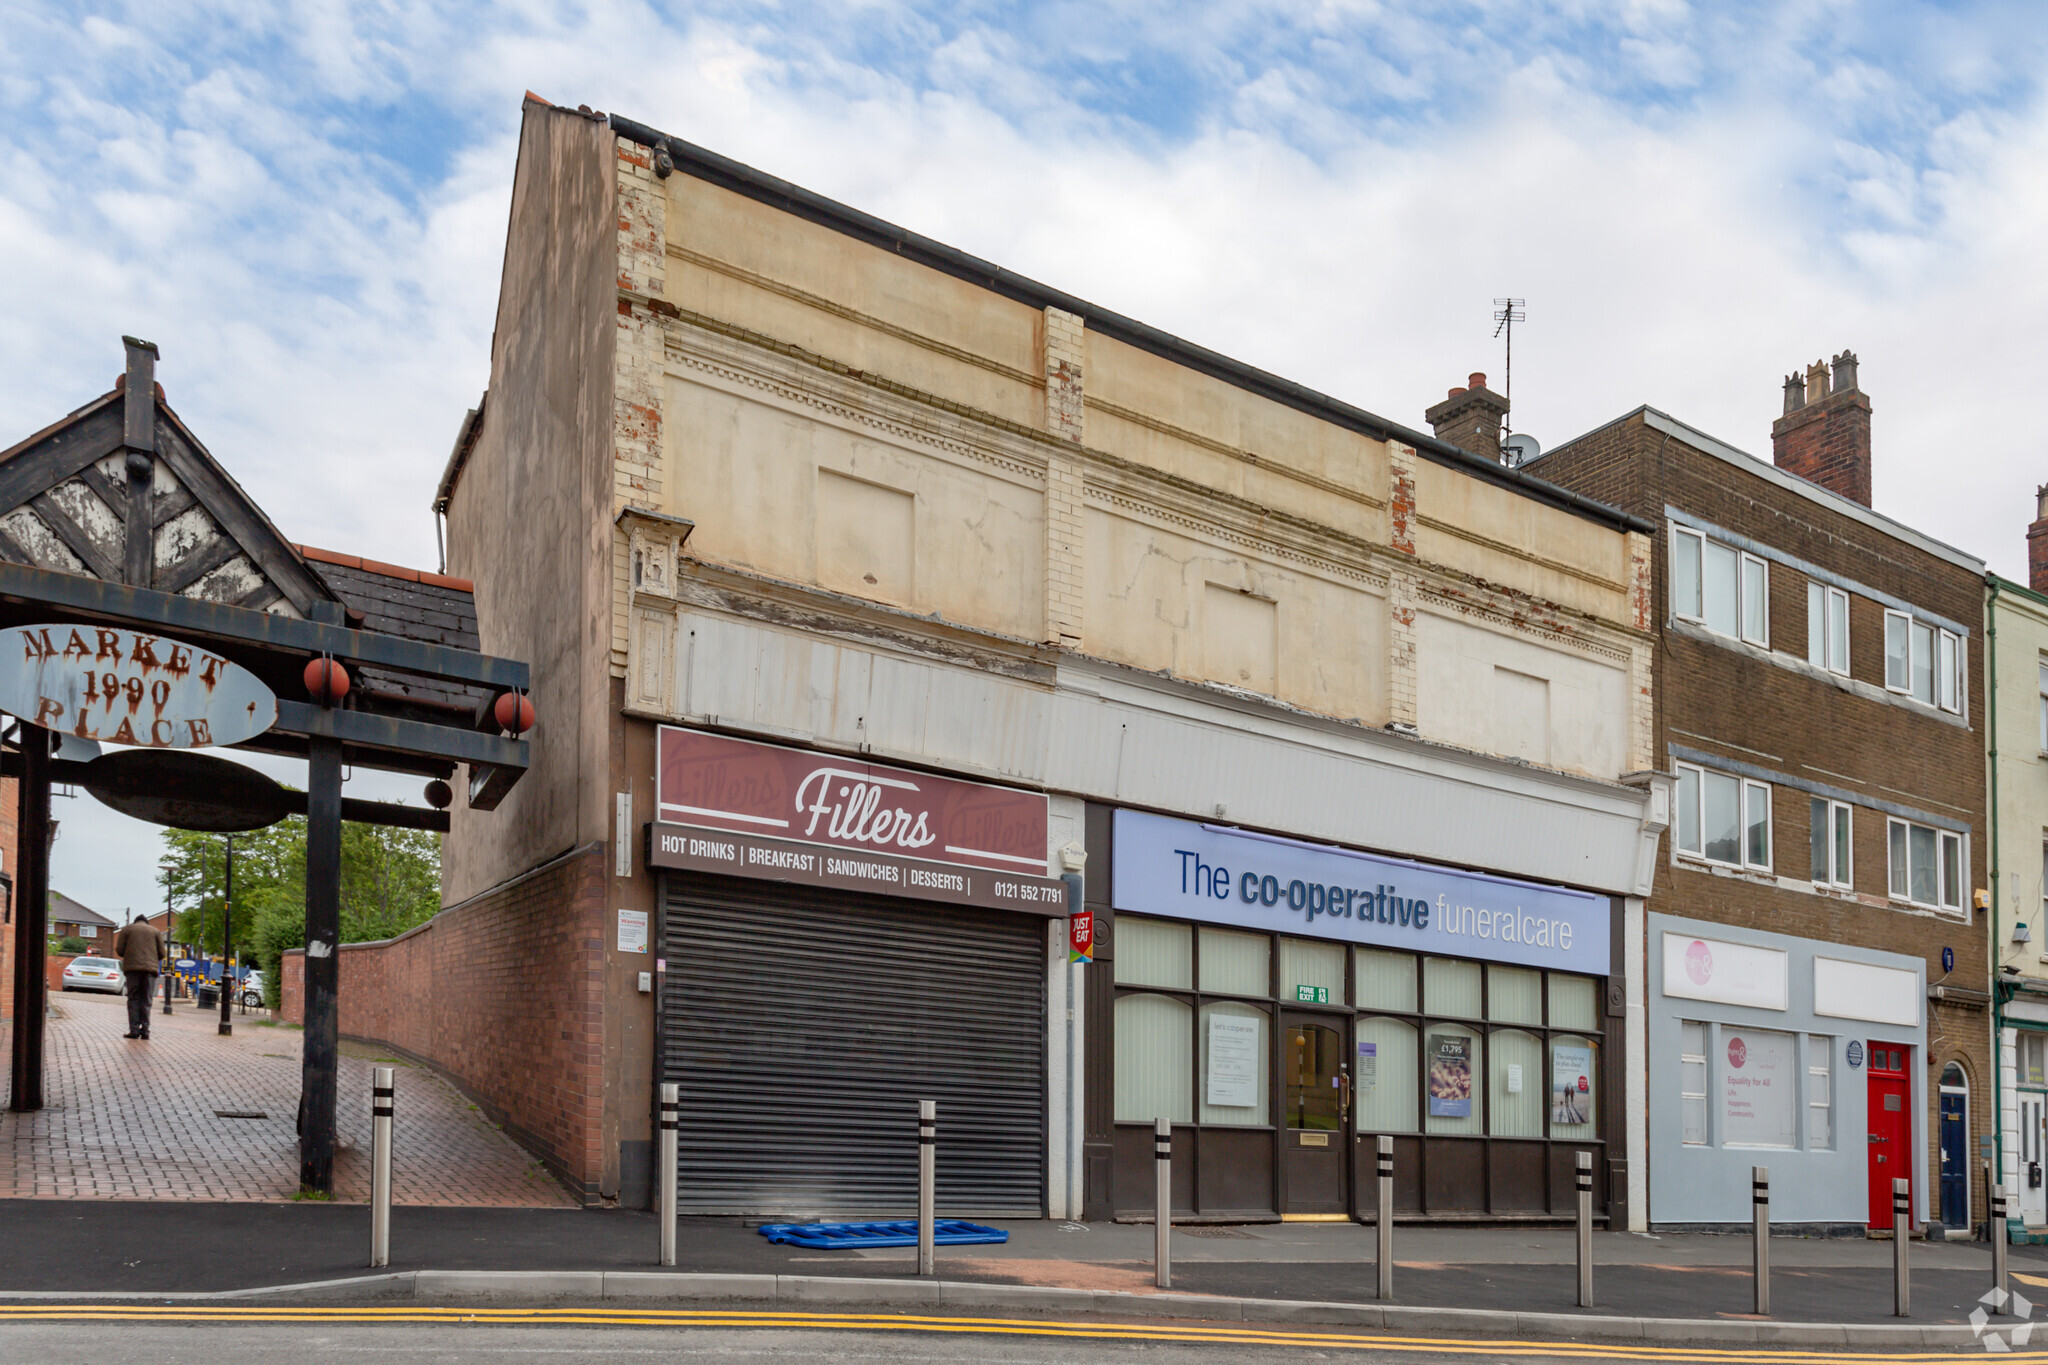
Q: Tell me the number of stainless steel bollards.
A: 9